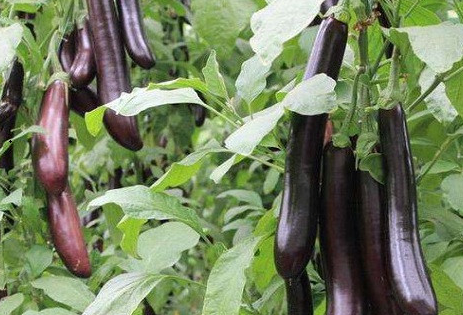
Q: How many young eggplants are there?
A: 2